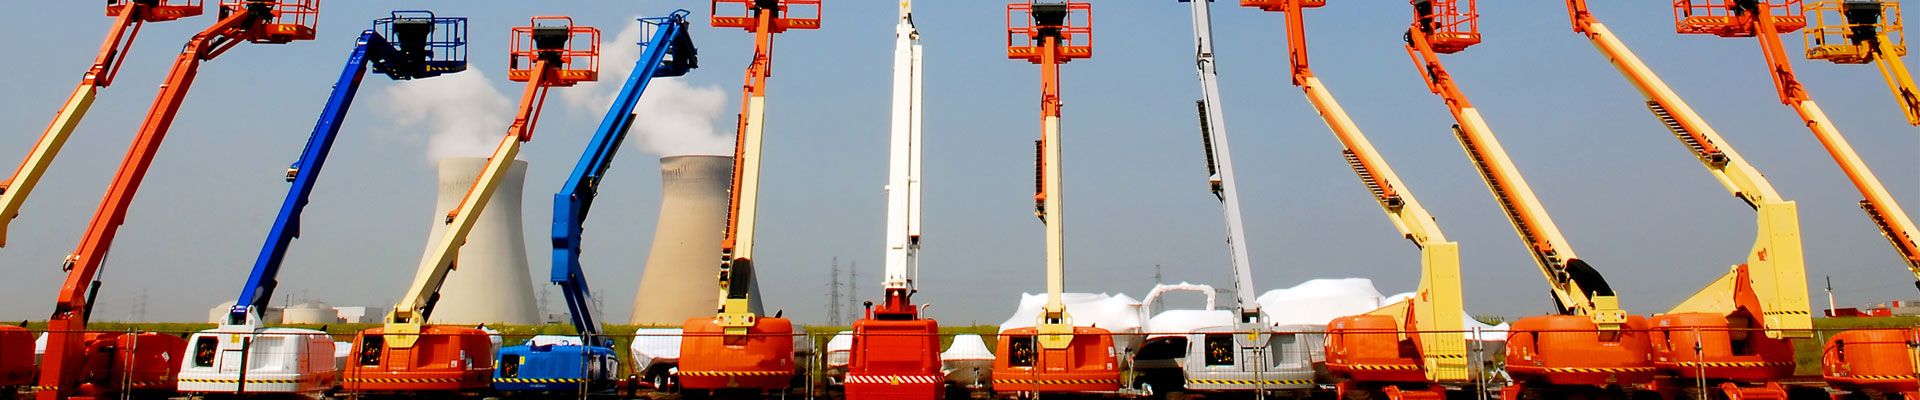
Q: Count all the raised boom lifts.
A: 14